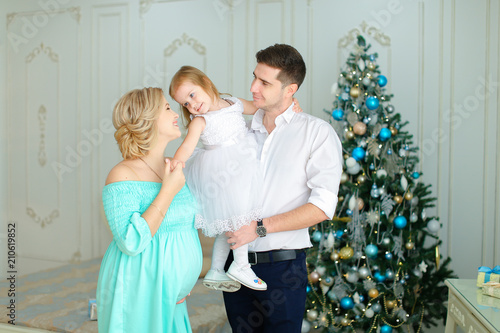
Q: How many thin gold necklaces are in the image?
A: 1